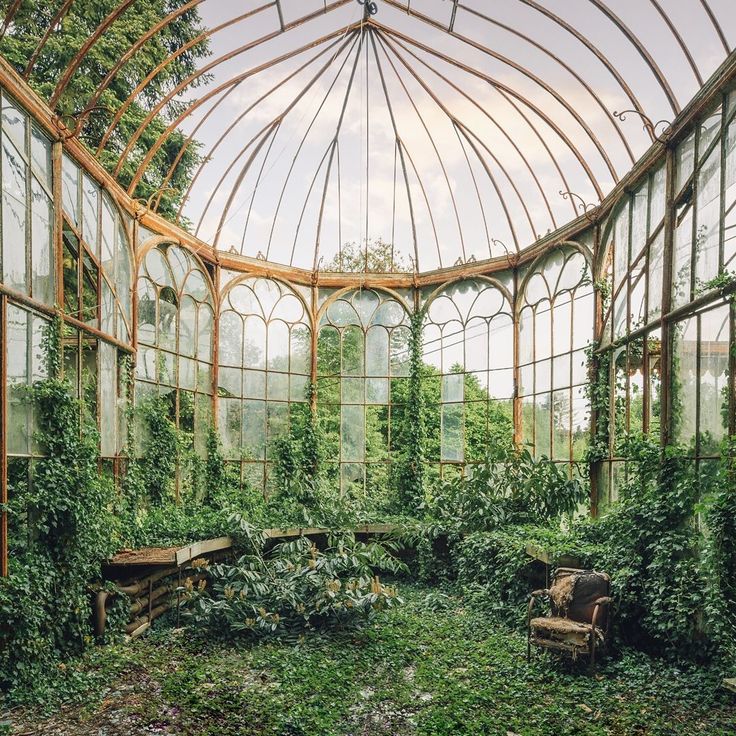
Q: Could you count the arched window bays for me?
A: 5